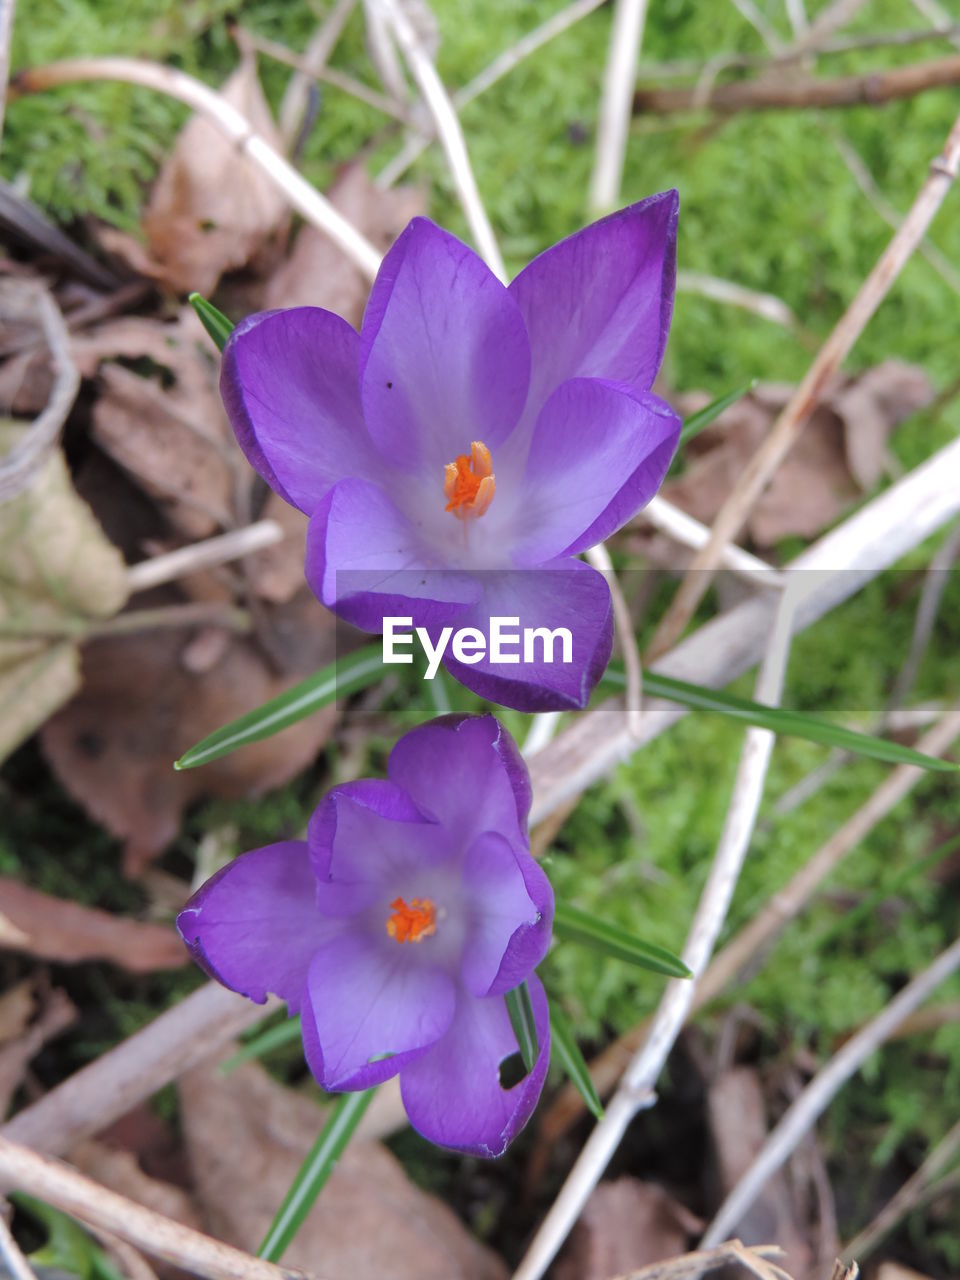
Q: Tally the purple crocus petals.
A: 12